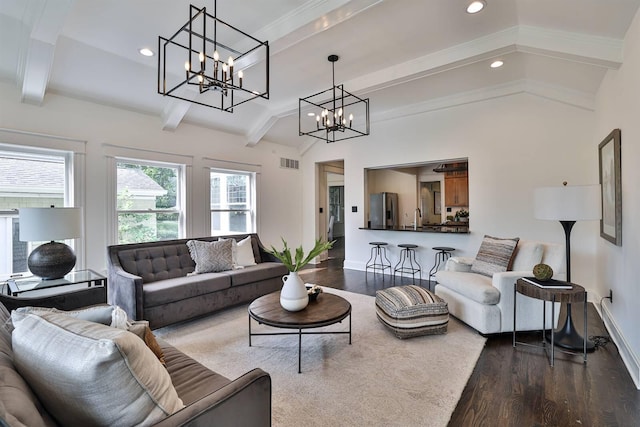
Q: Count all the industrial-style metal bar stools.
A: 3